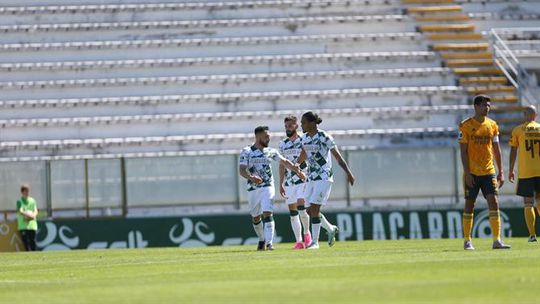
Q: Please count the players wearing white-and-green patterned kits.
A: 3